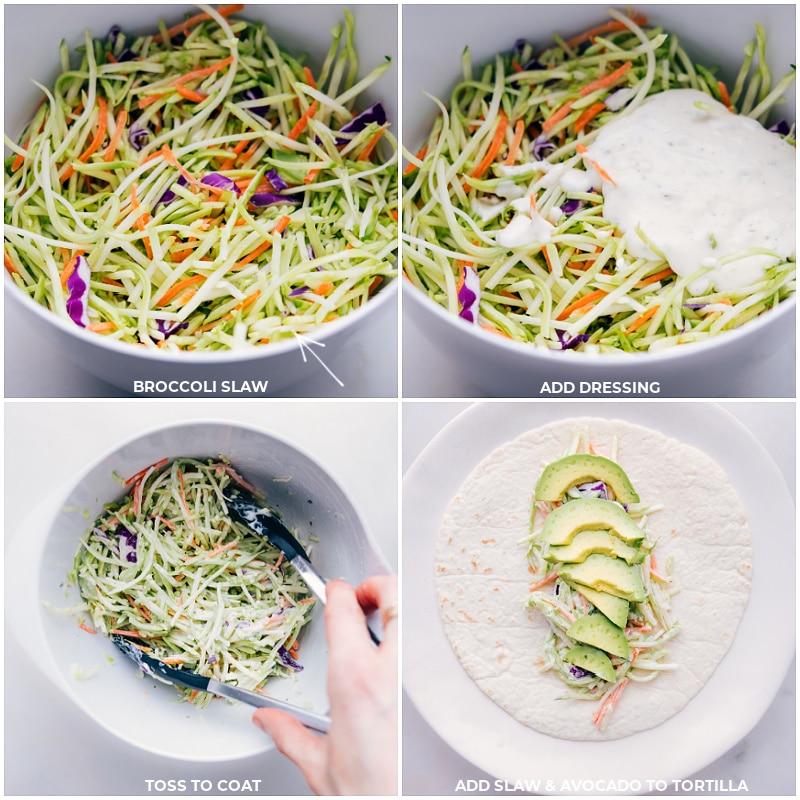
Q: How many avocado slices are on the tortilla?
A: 7